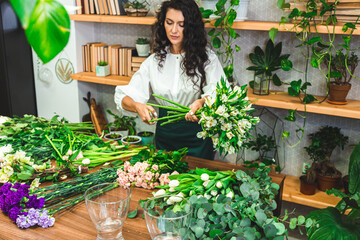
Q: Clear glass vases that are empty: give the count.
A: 2